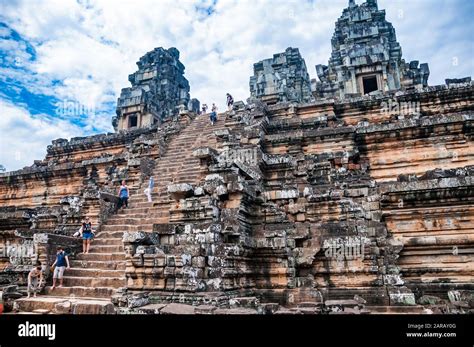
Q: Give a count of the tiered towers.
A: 3